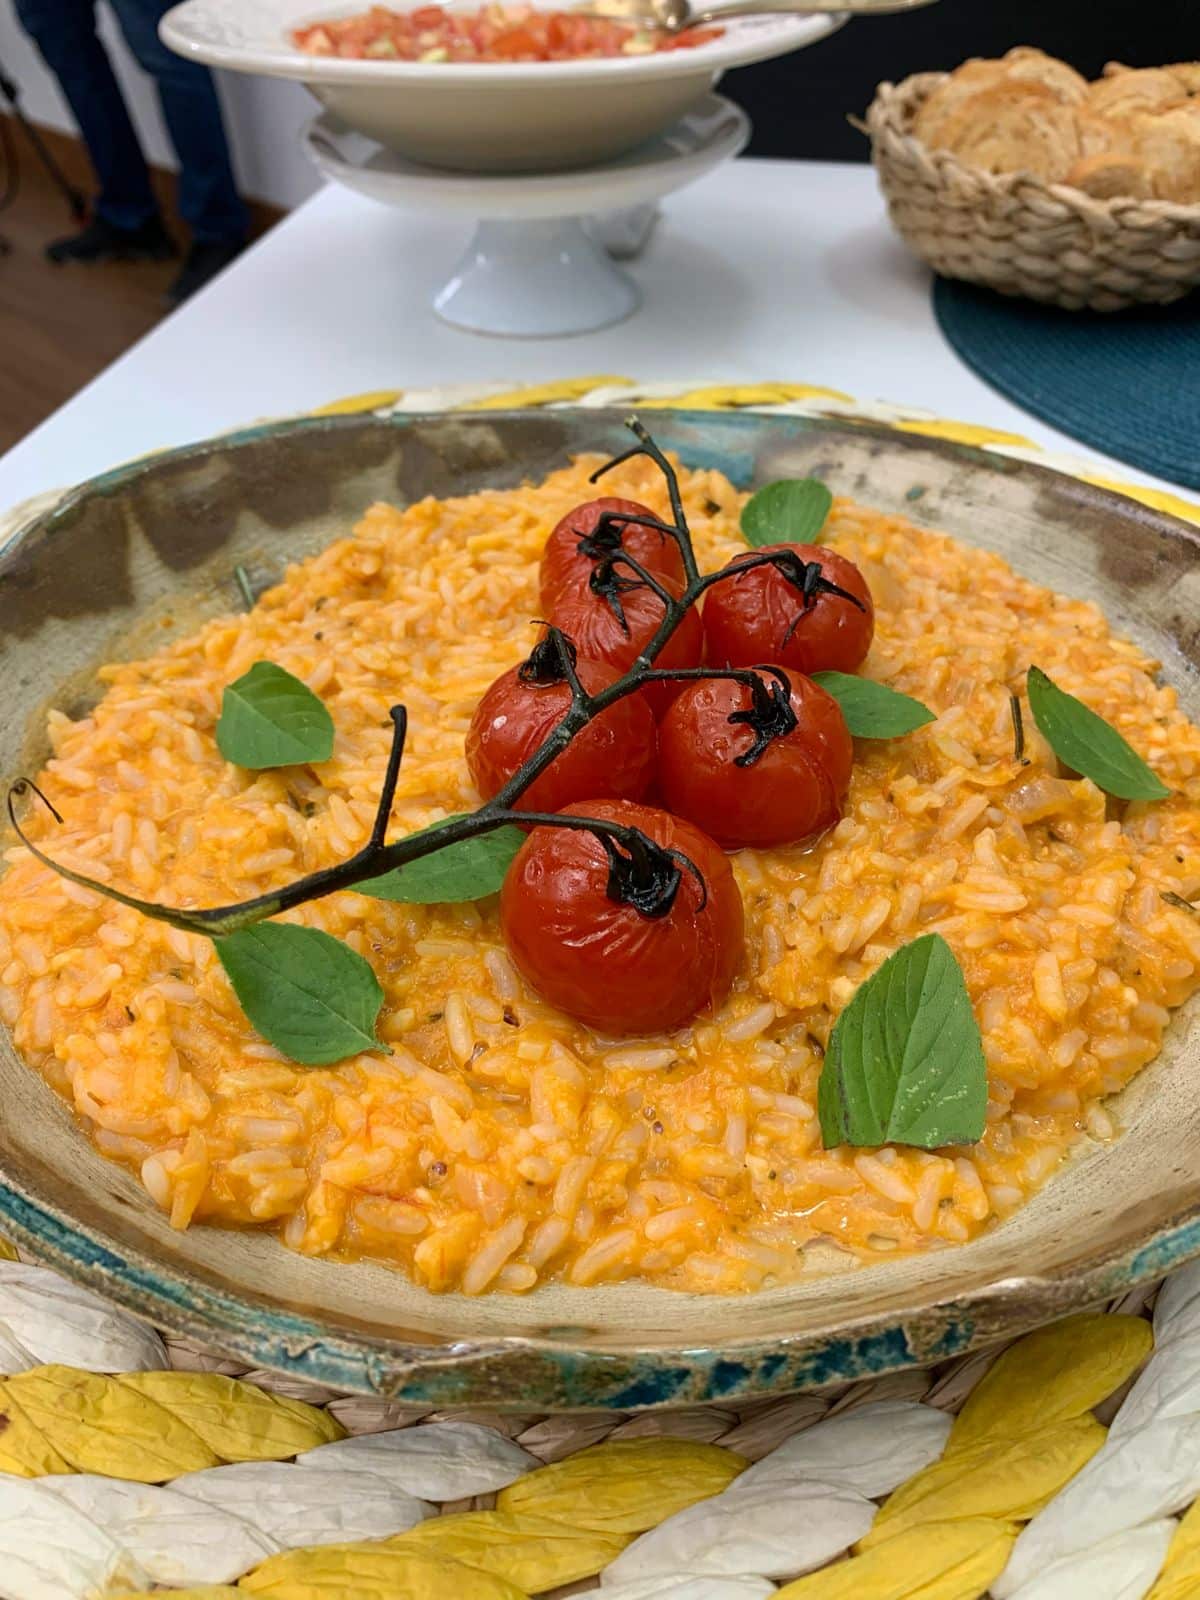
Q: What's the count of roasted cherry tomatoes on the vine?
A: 6